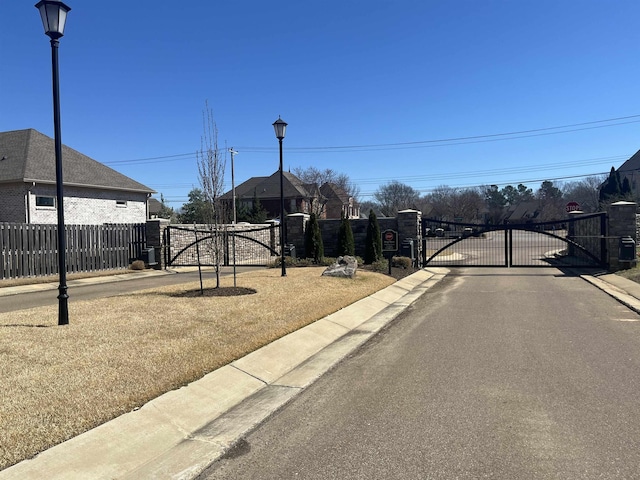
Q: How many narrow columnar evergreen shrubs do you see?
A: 3